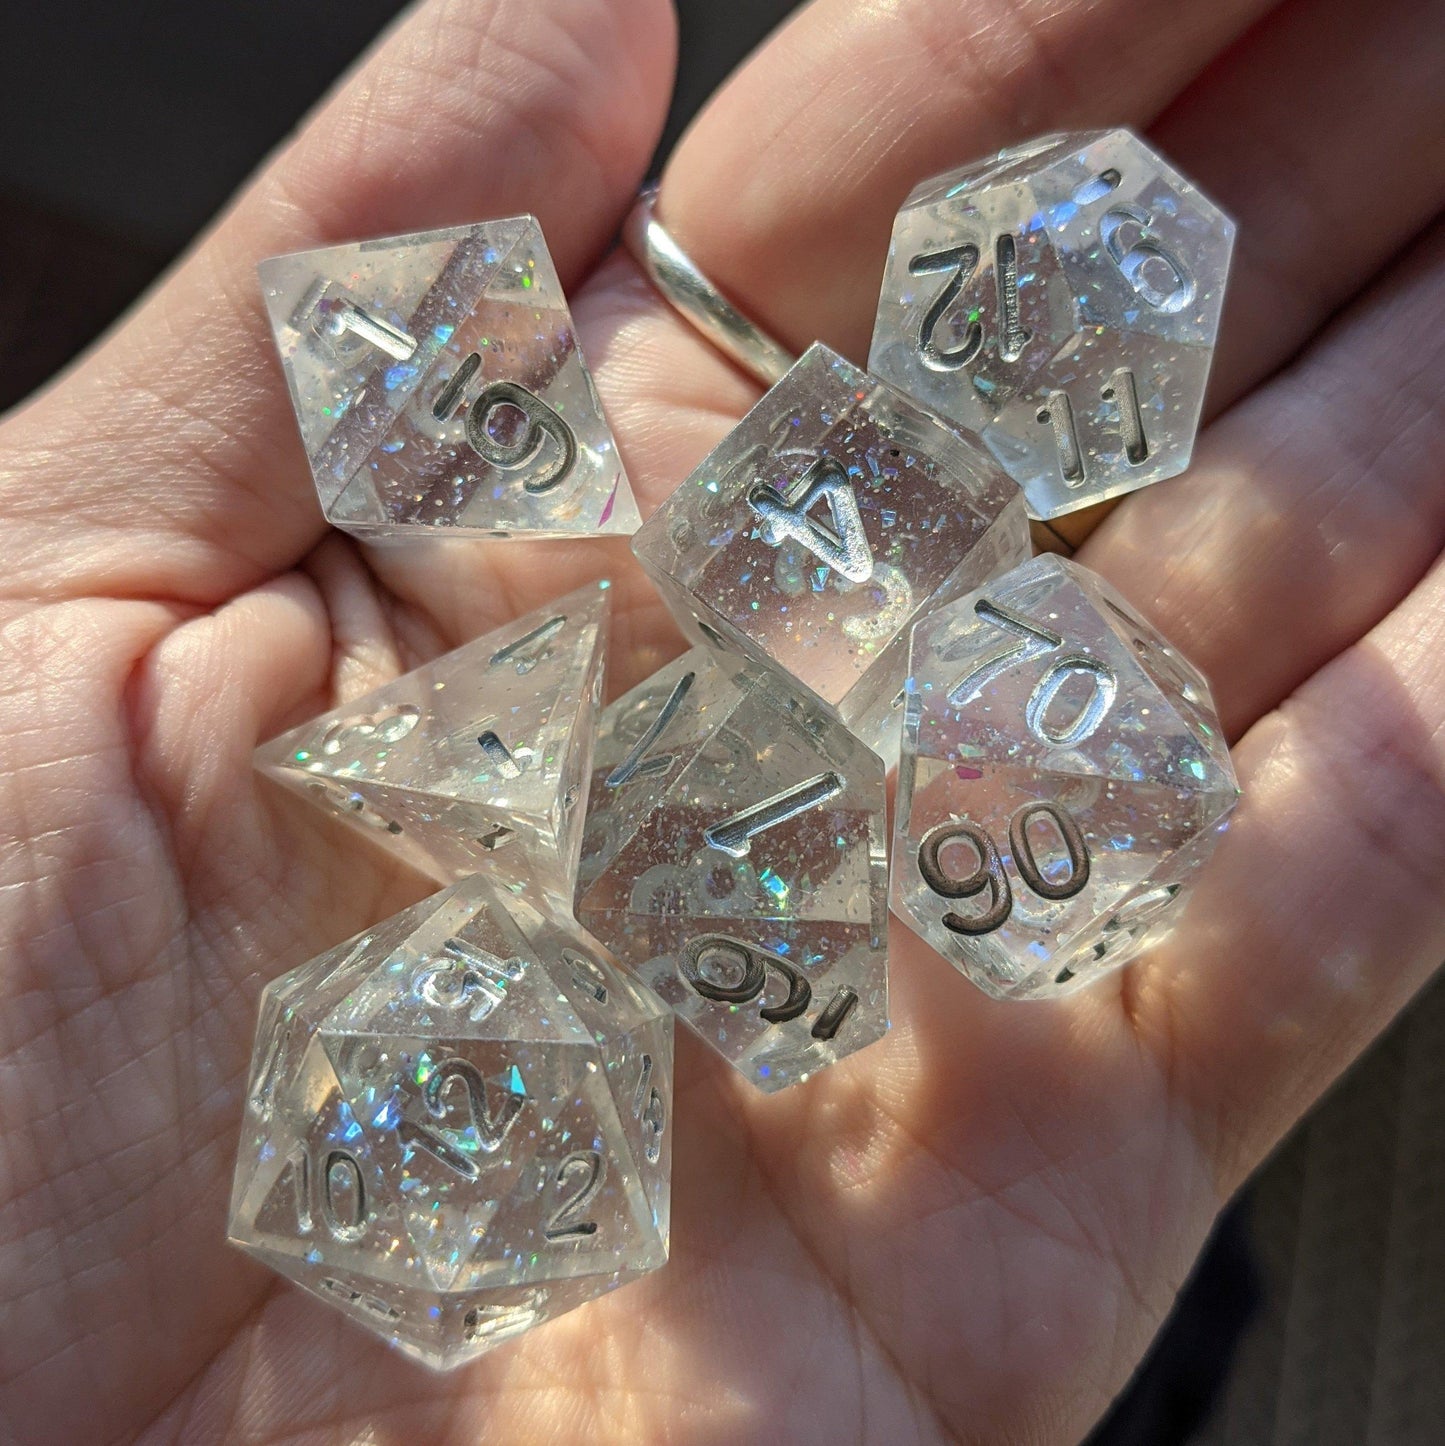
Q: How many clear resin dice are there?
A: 7